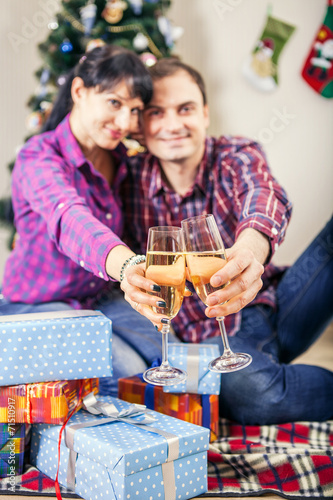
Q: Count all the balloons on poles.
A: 0